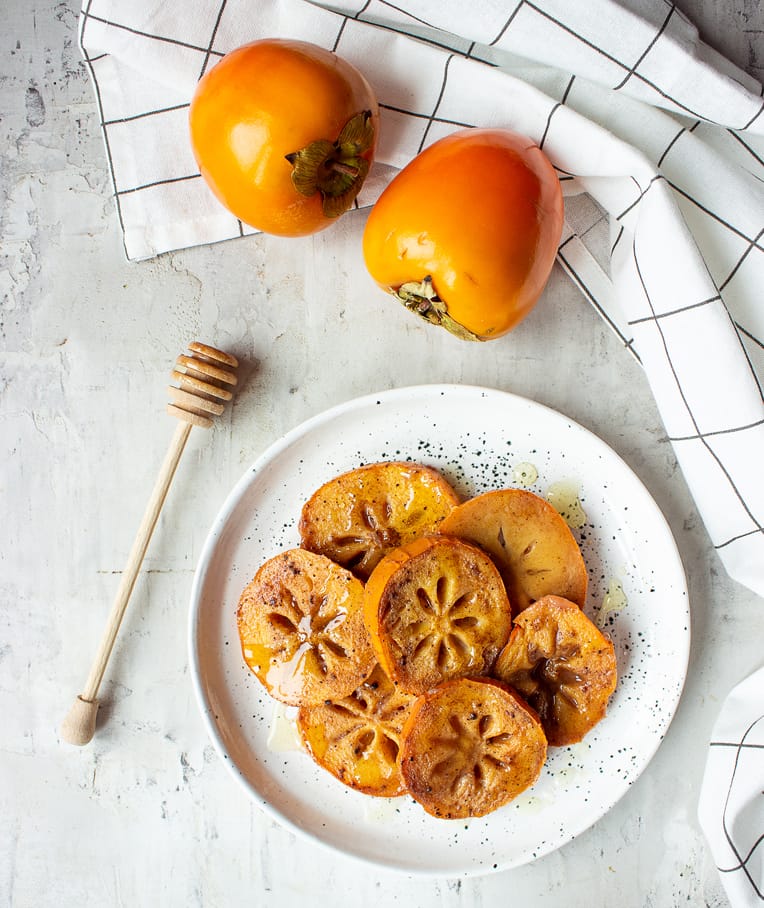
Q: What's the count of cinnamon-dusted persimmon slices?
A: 7